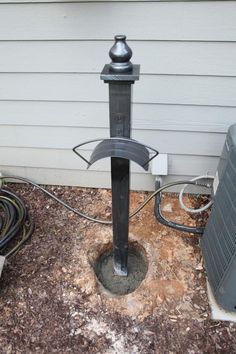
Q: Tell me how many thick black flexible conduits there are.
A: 1